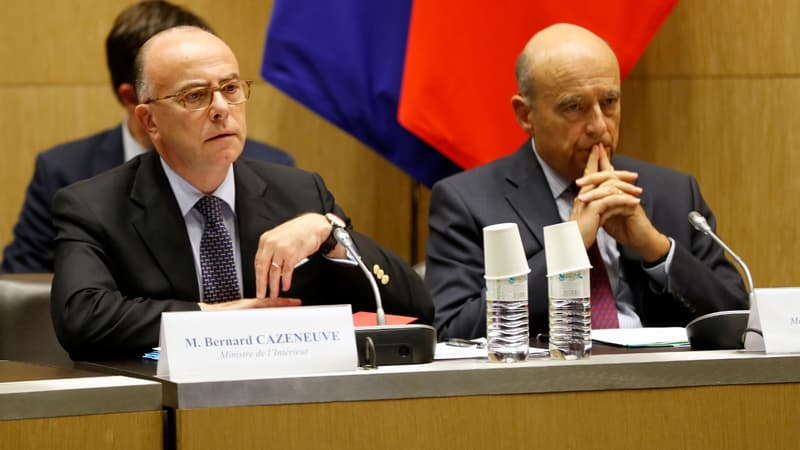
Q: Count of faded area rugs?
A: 0